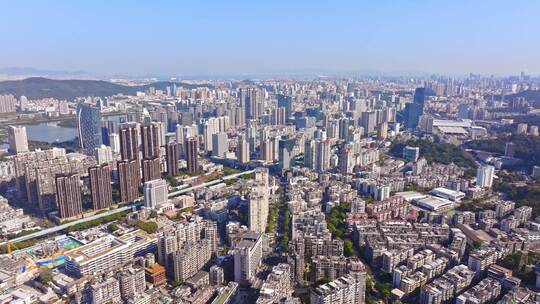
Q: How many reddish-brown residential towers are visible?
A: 8